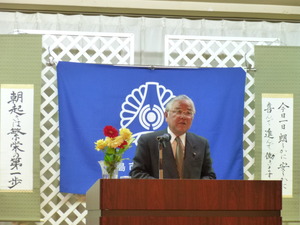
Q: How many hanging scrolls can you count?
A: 2